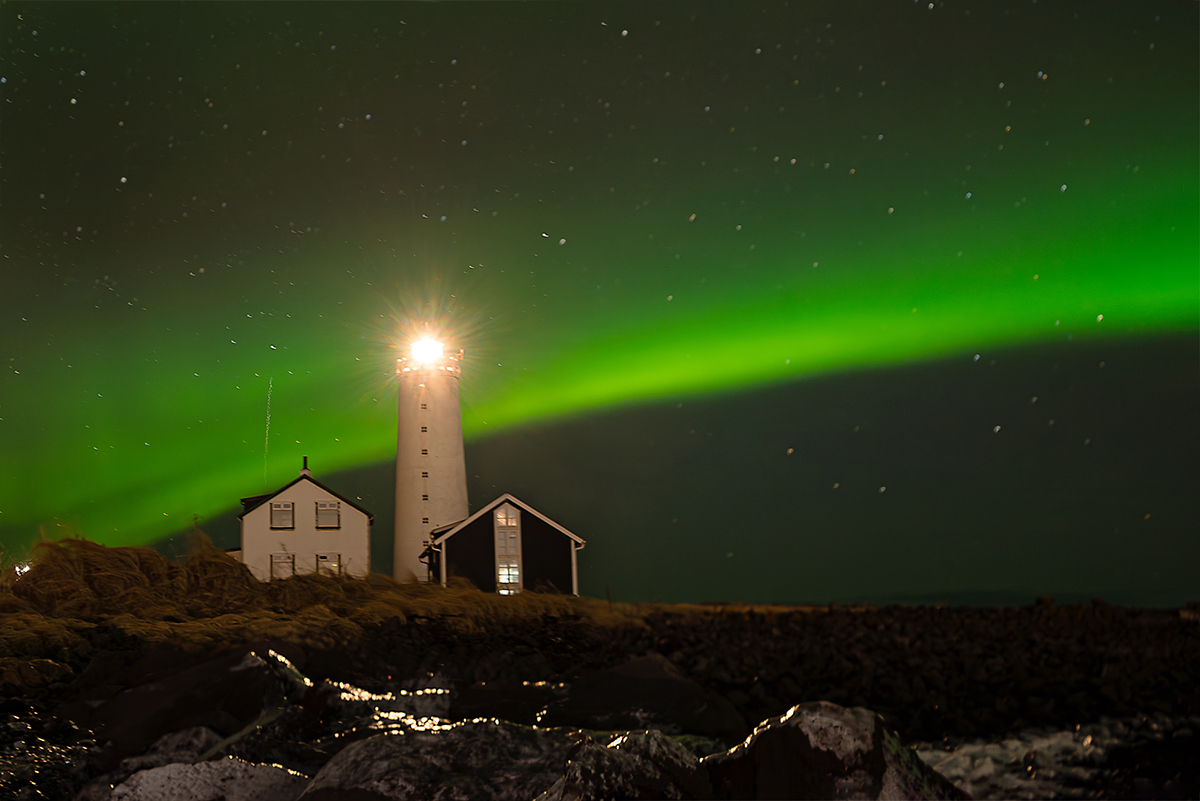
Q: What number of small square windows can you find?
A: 7